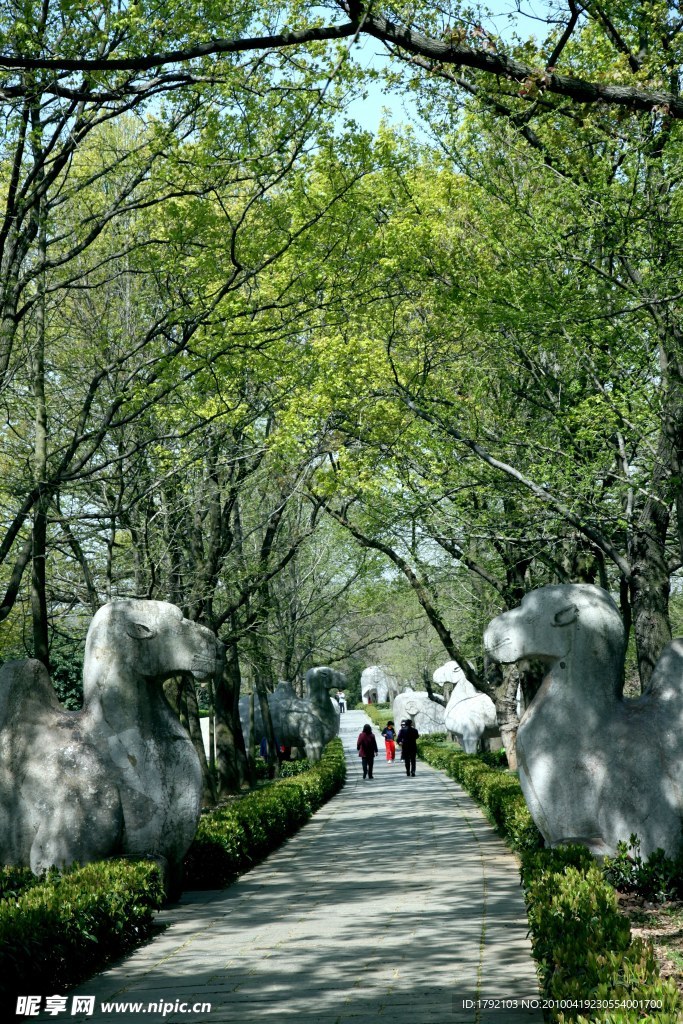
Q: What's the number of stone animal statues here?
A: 6